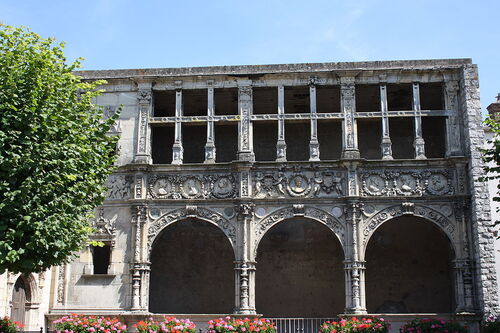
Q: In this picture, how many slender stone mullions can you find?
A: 6